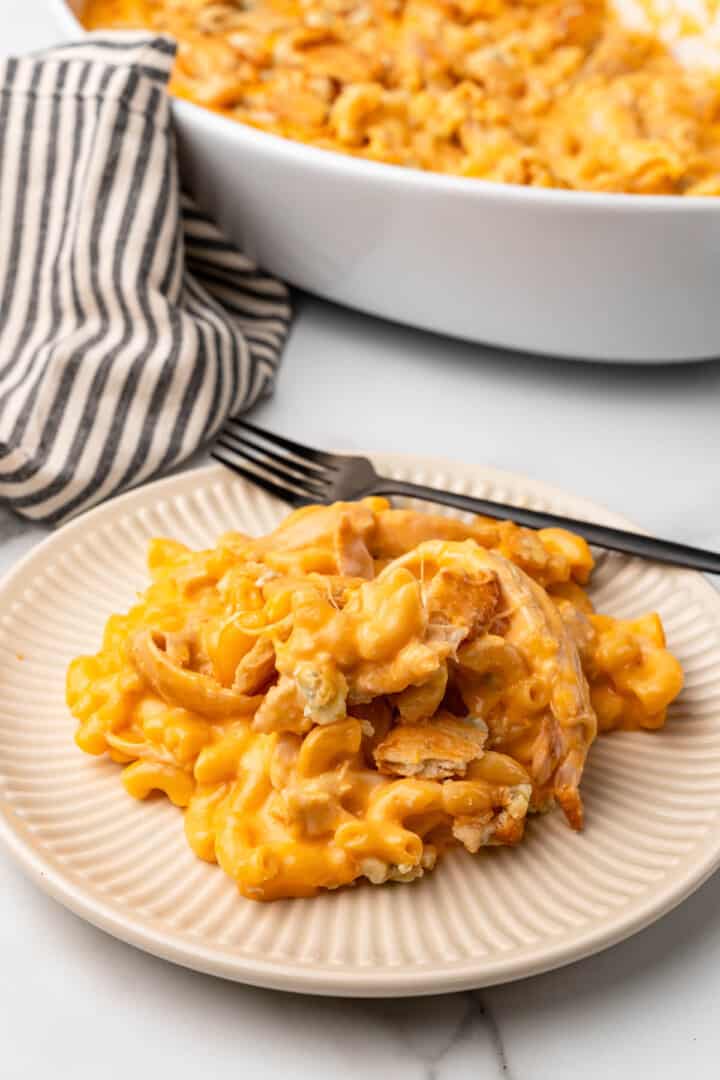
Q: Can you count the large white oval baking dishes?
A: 1